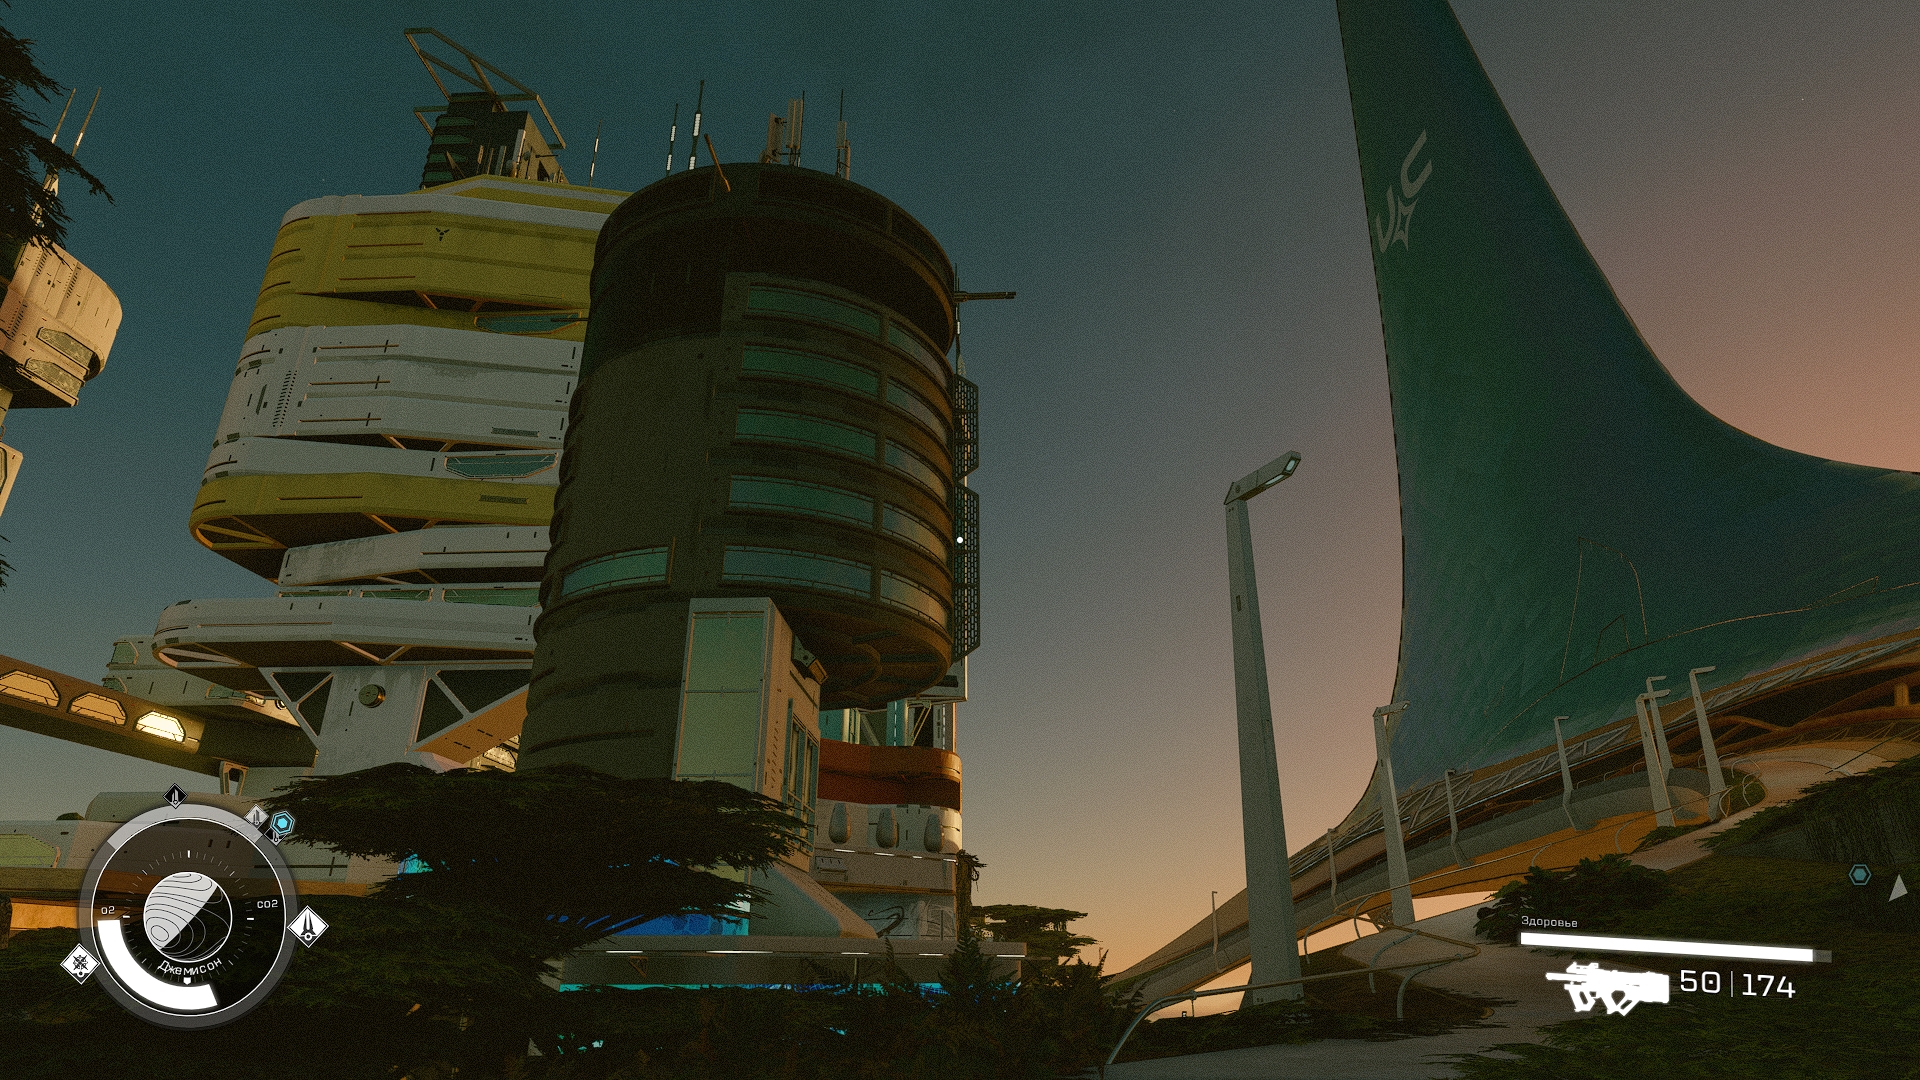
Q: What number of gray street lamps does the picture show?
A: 9